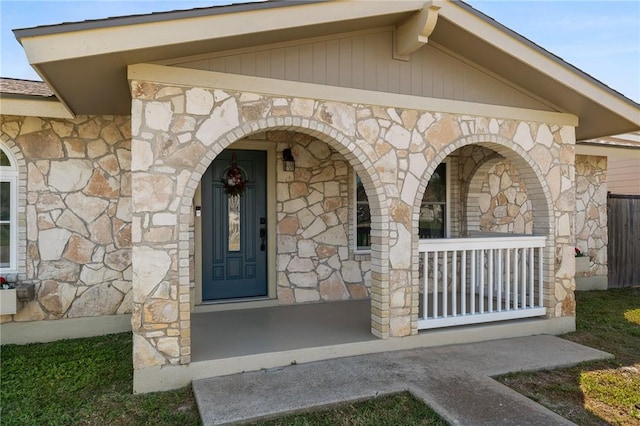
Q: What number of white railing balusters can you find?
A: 14